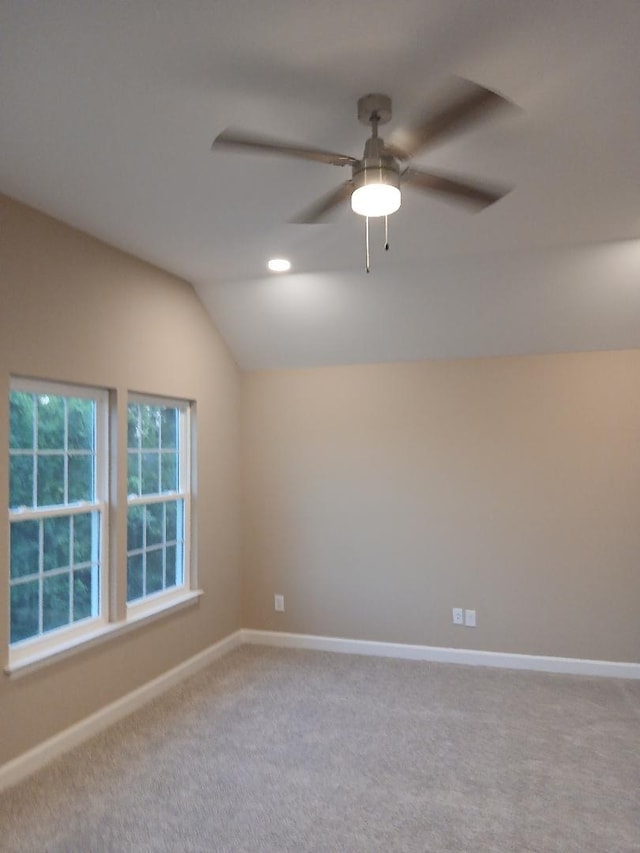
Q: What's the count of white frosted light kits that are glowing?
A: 1